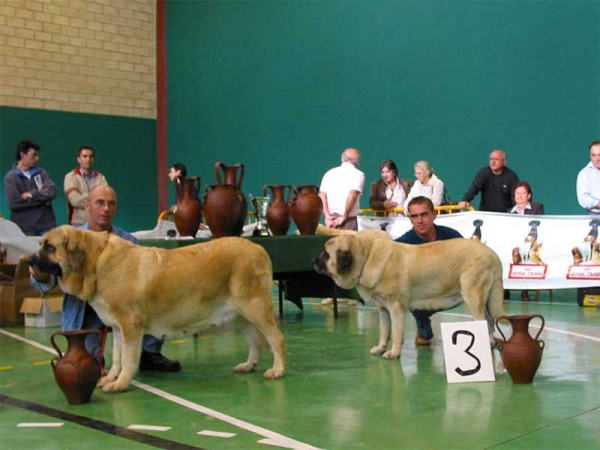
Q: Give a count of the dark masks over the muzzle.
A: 2